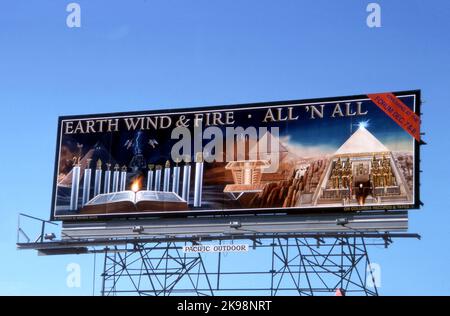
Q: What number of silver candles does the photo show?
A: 12